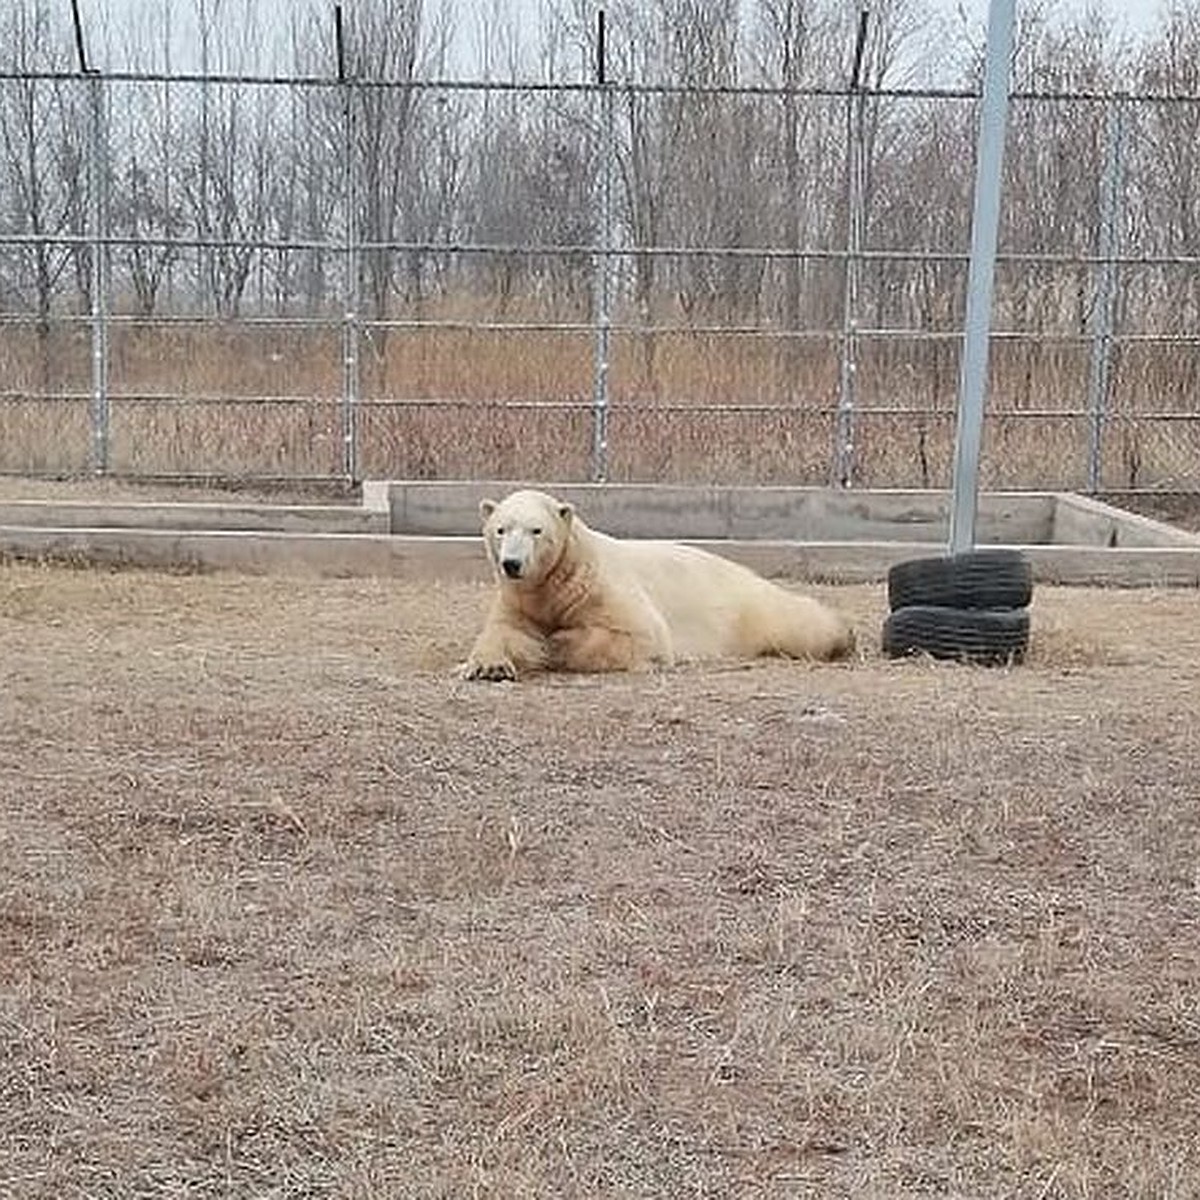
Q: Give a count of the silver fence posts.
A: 5